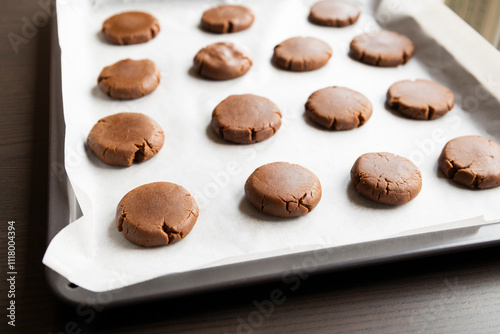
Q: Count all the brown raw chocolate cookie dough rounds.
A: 15